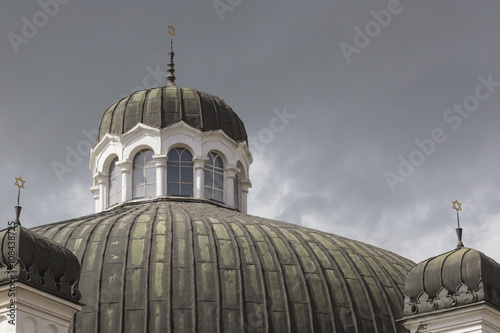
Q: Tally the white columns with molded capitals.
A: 7